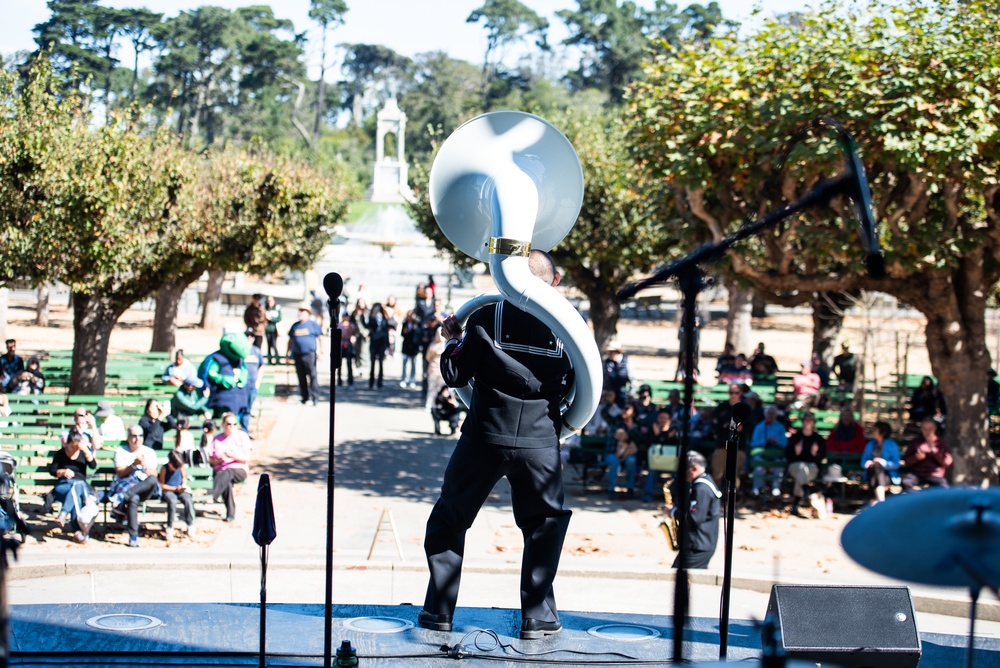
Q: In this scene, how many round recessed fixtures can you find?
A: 3